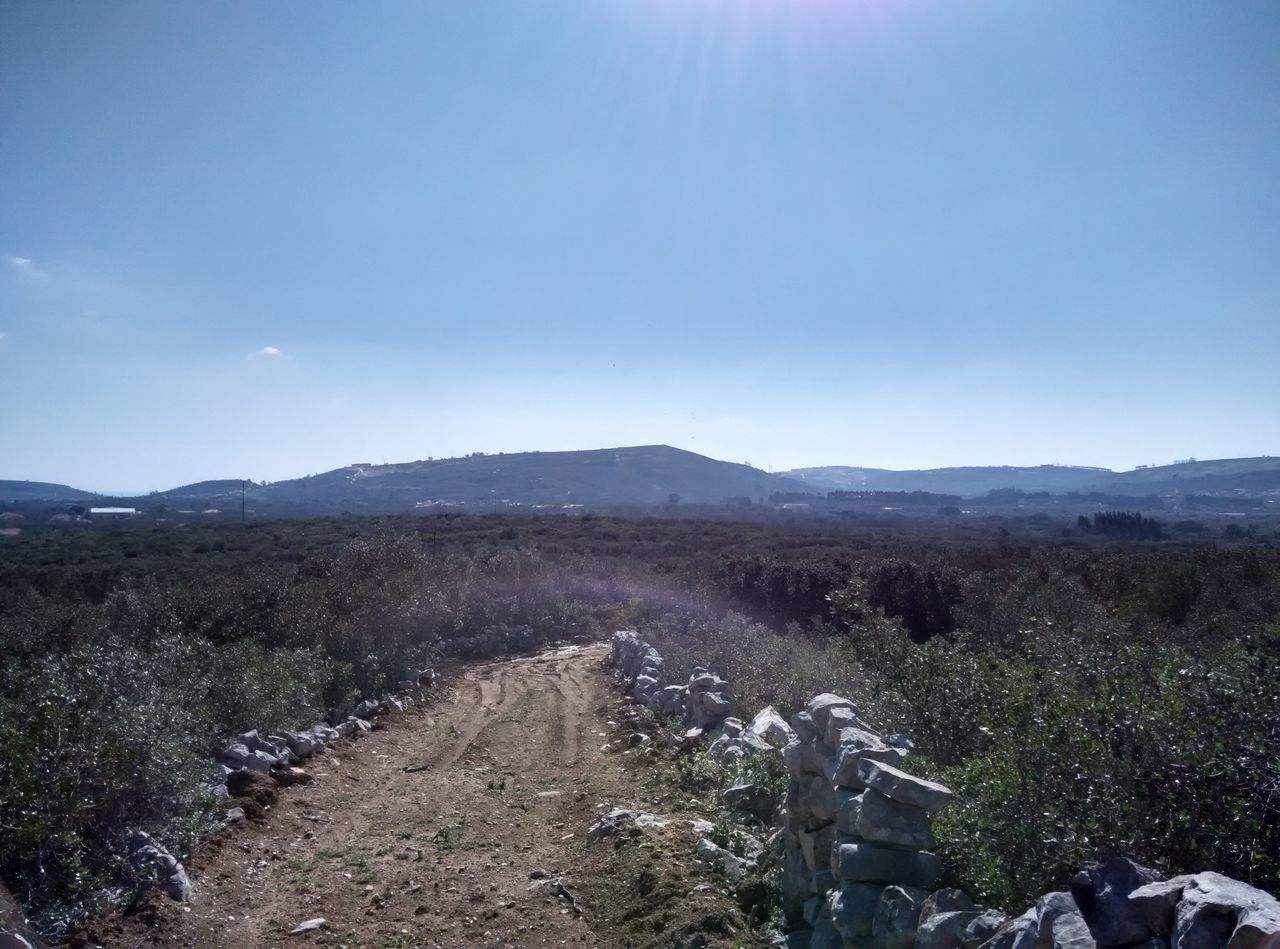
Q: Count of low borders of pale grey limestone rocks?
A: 2